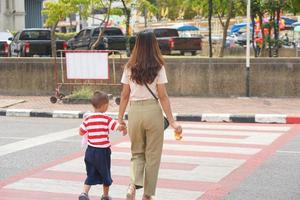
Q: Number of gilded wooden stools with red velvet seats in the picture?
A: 0